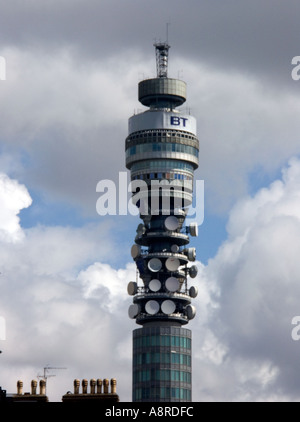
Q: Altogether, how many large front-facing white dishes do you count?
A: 7